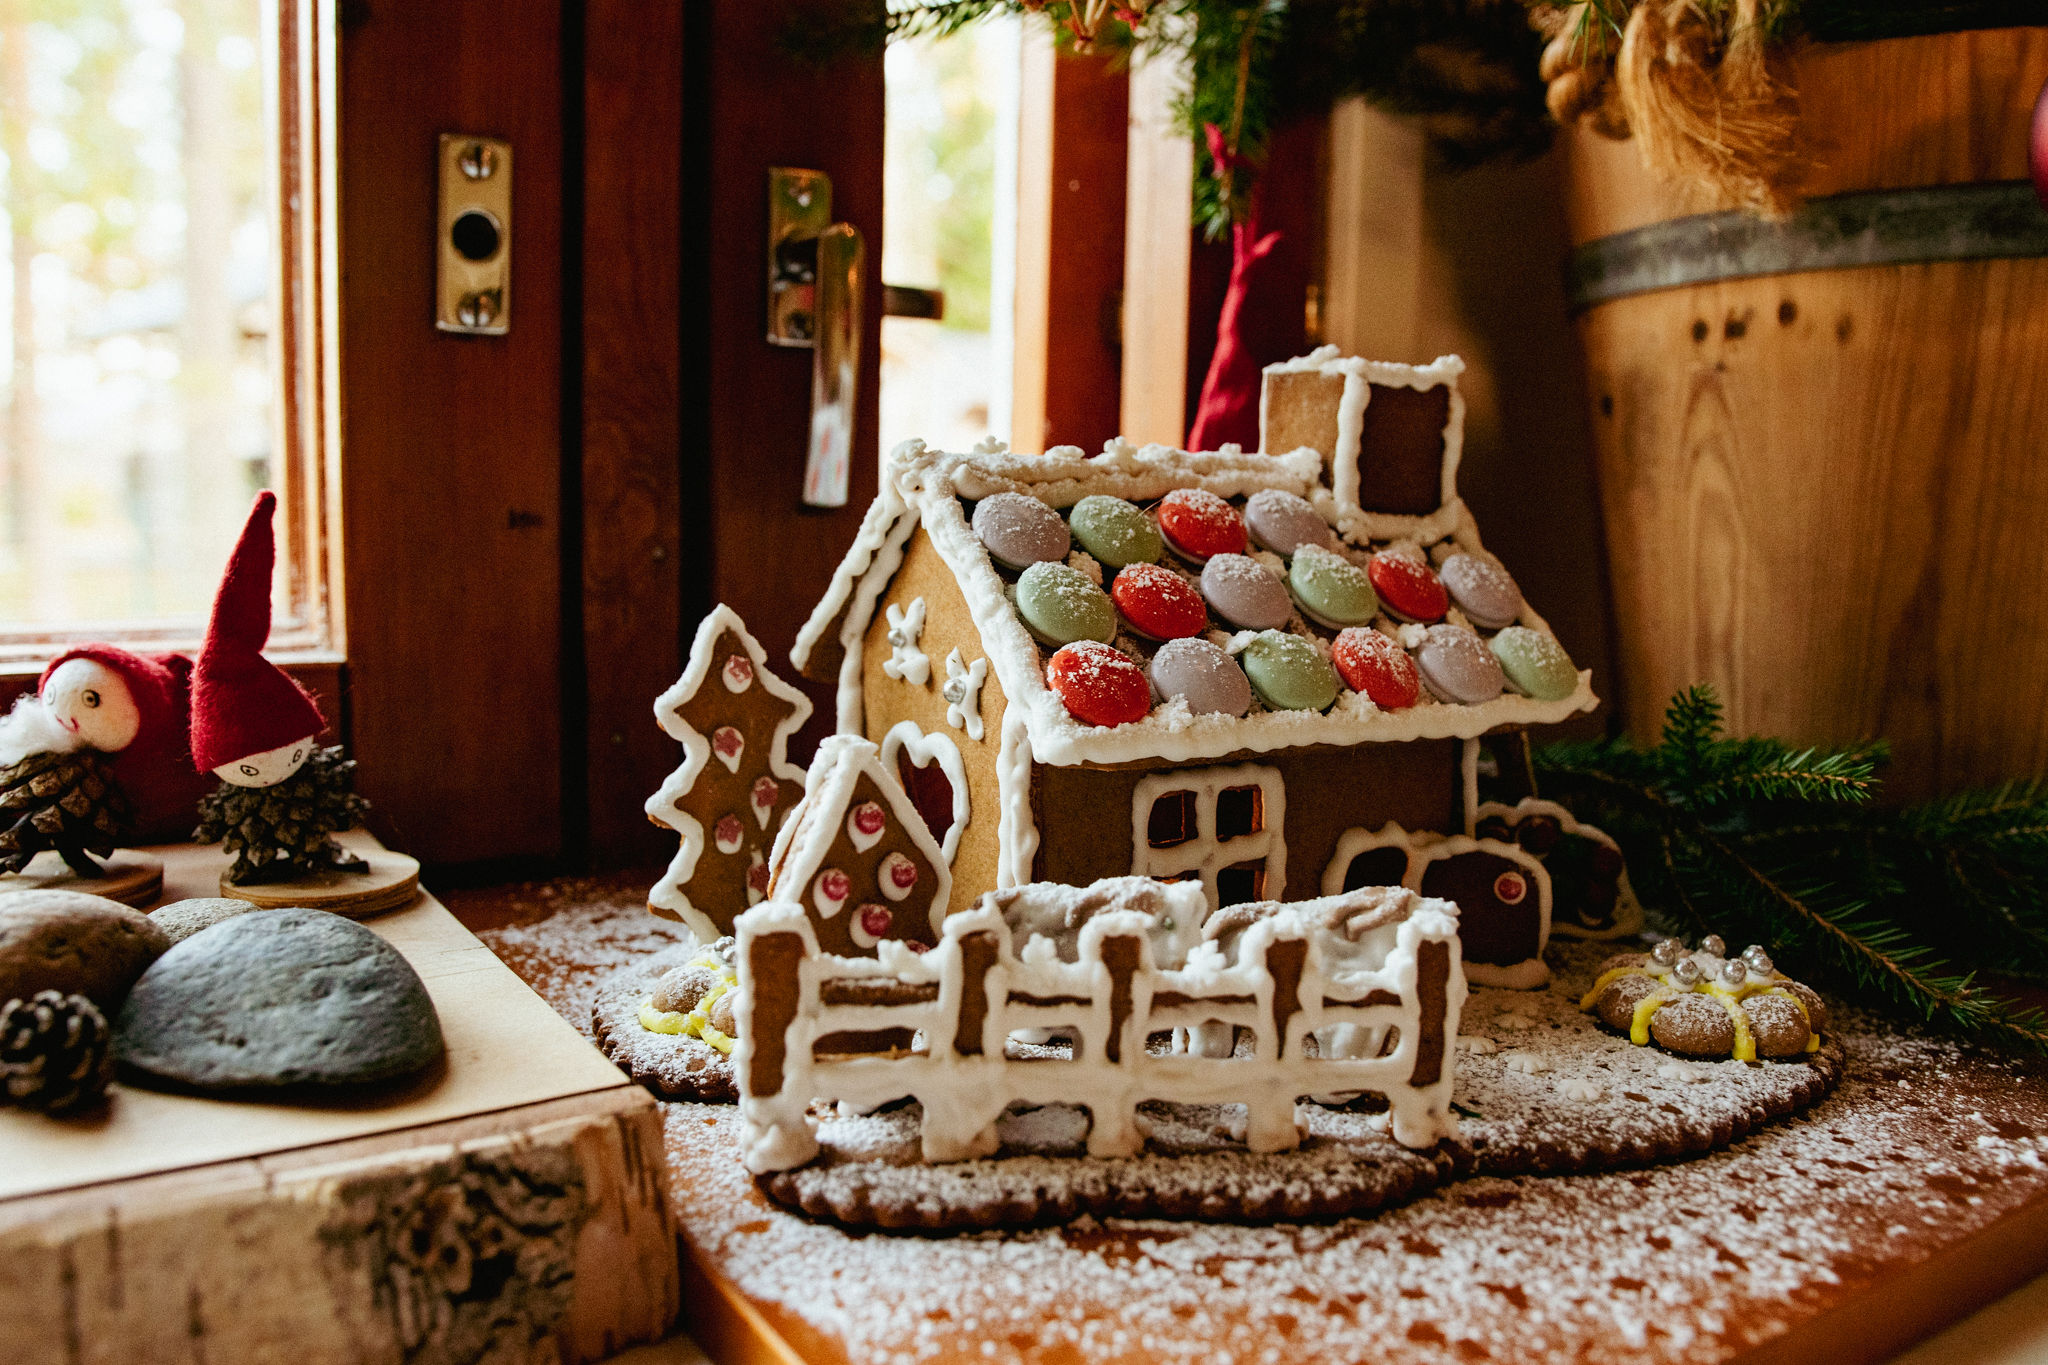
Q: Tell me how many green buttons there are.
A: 5